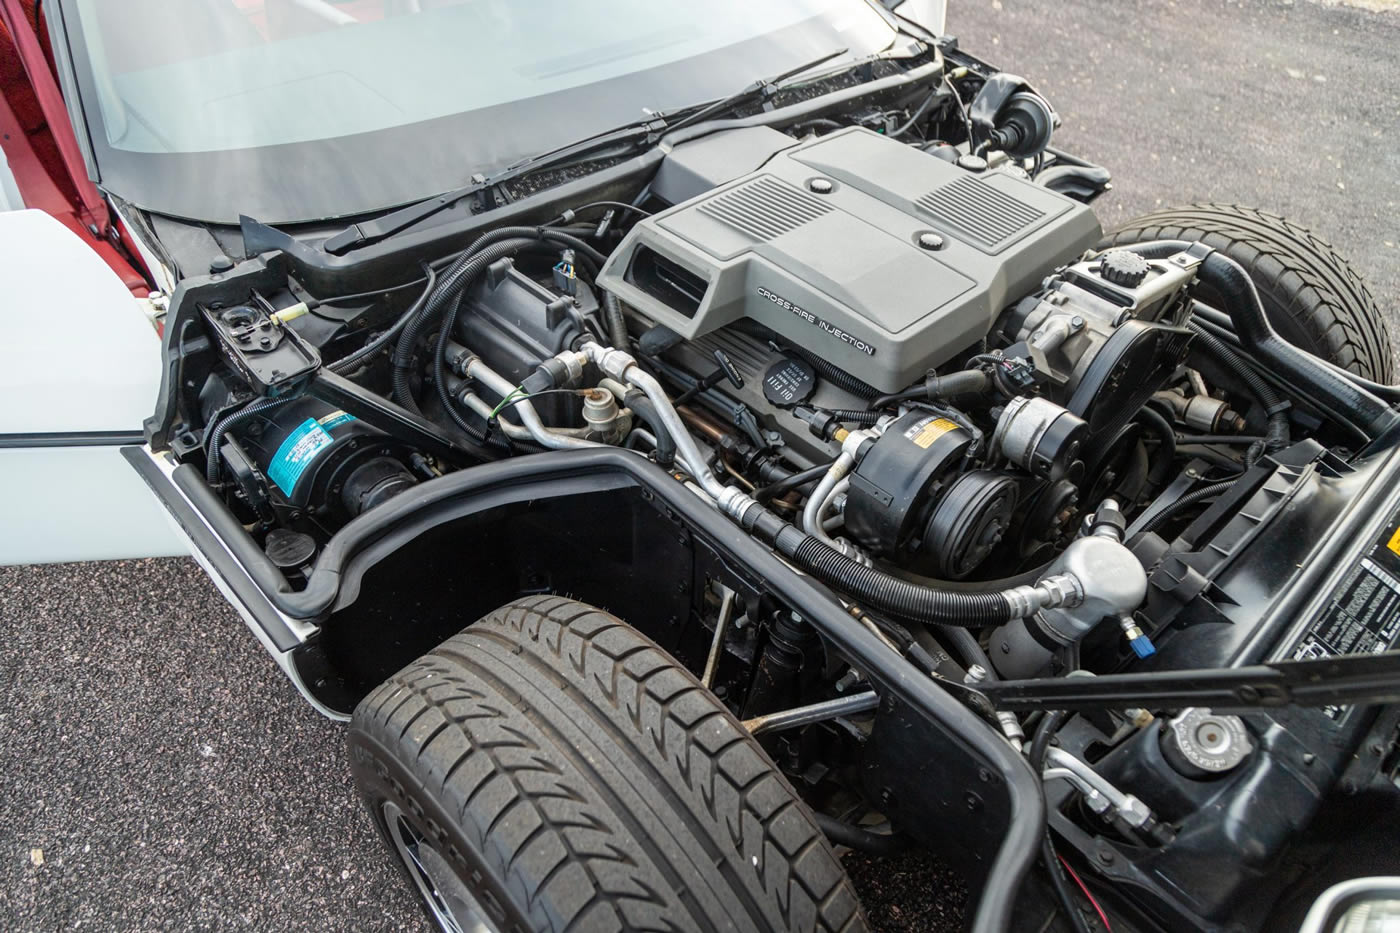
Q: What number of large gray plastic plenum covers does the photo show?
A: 1